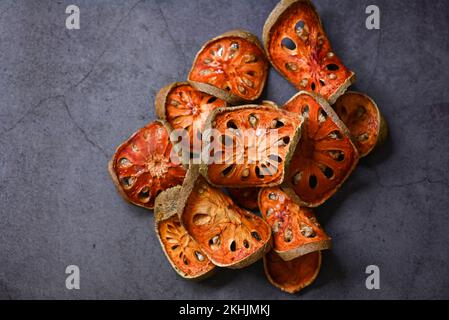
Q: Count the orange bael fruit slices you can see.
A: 12